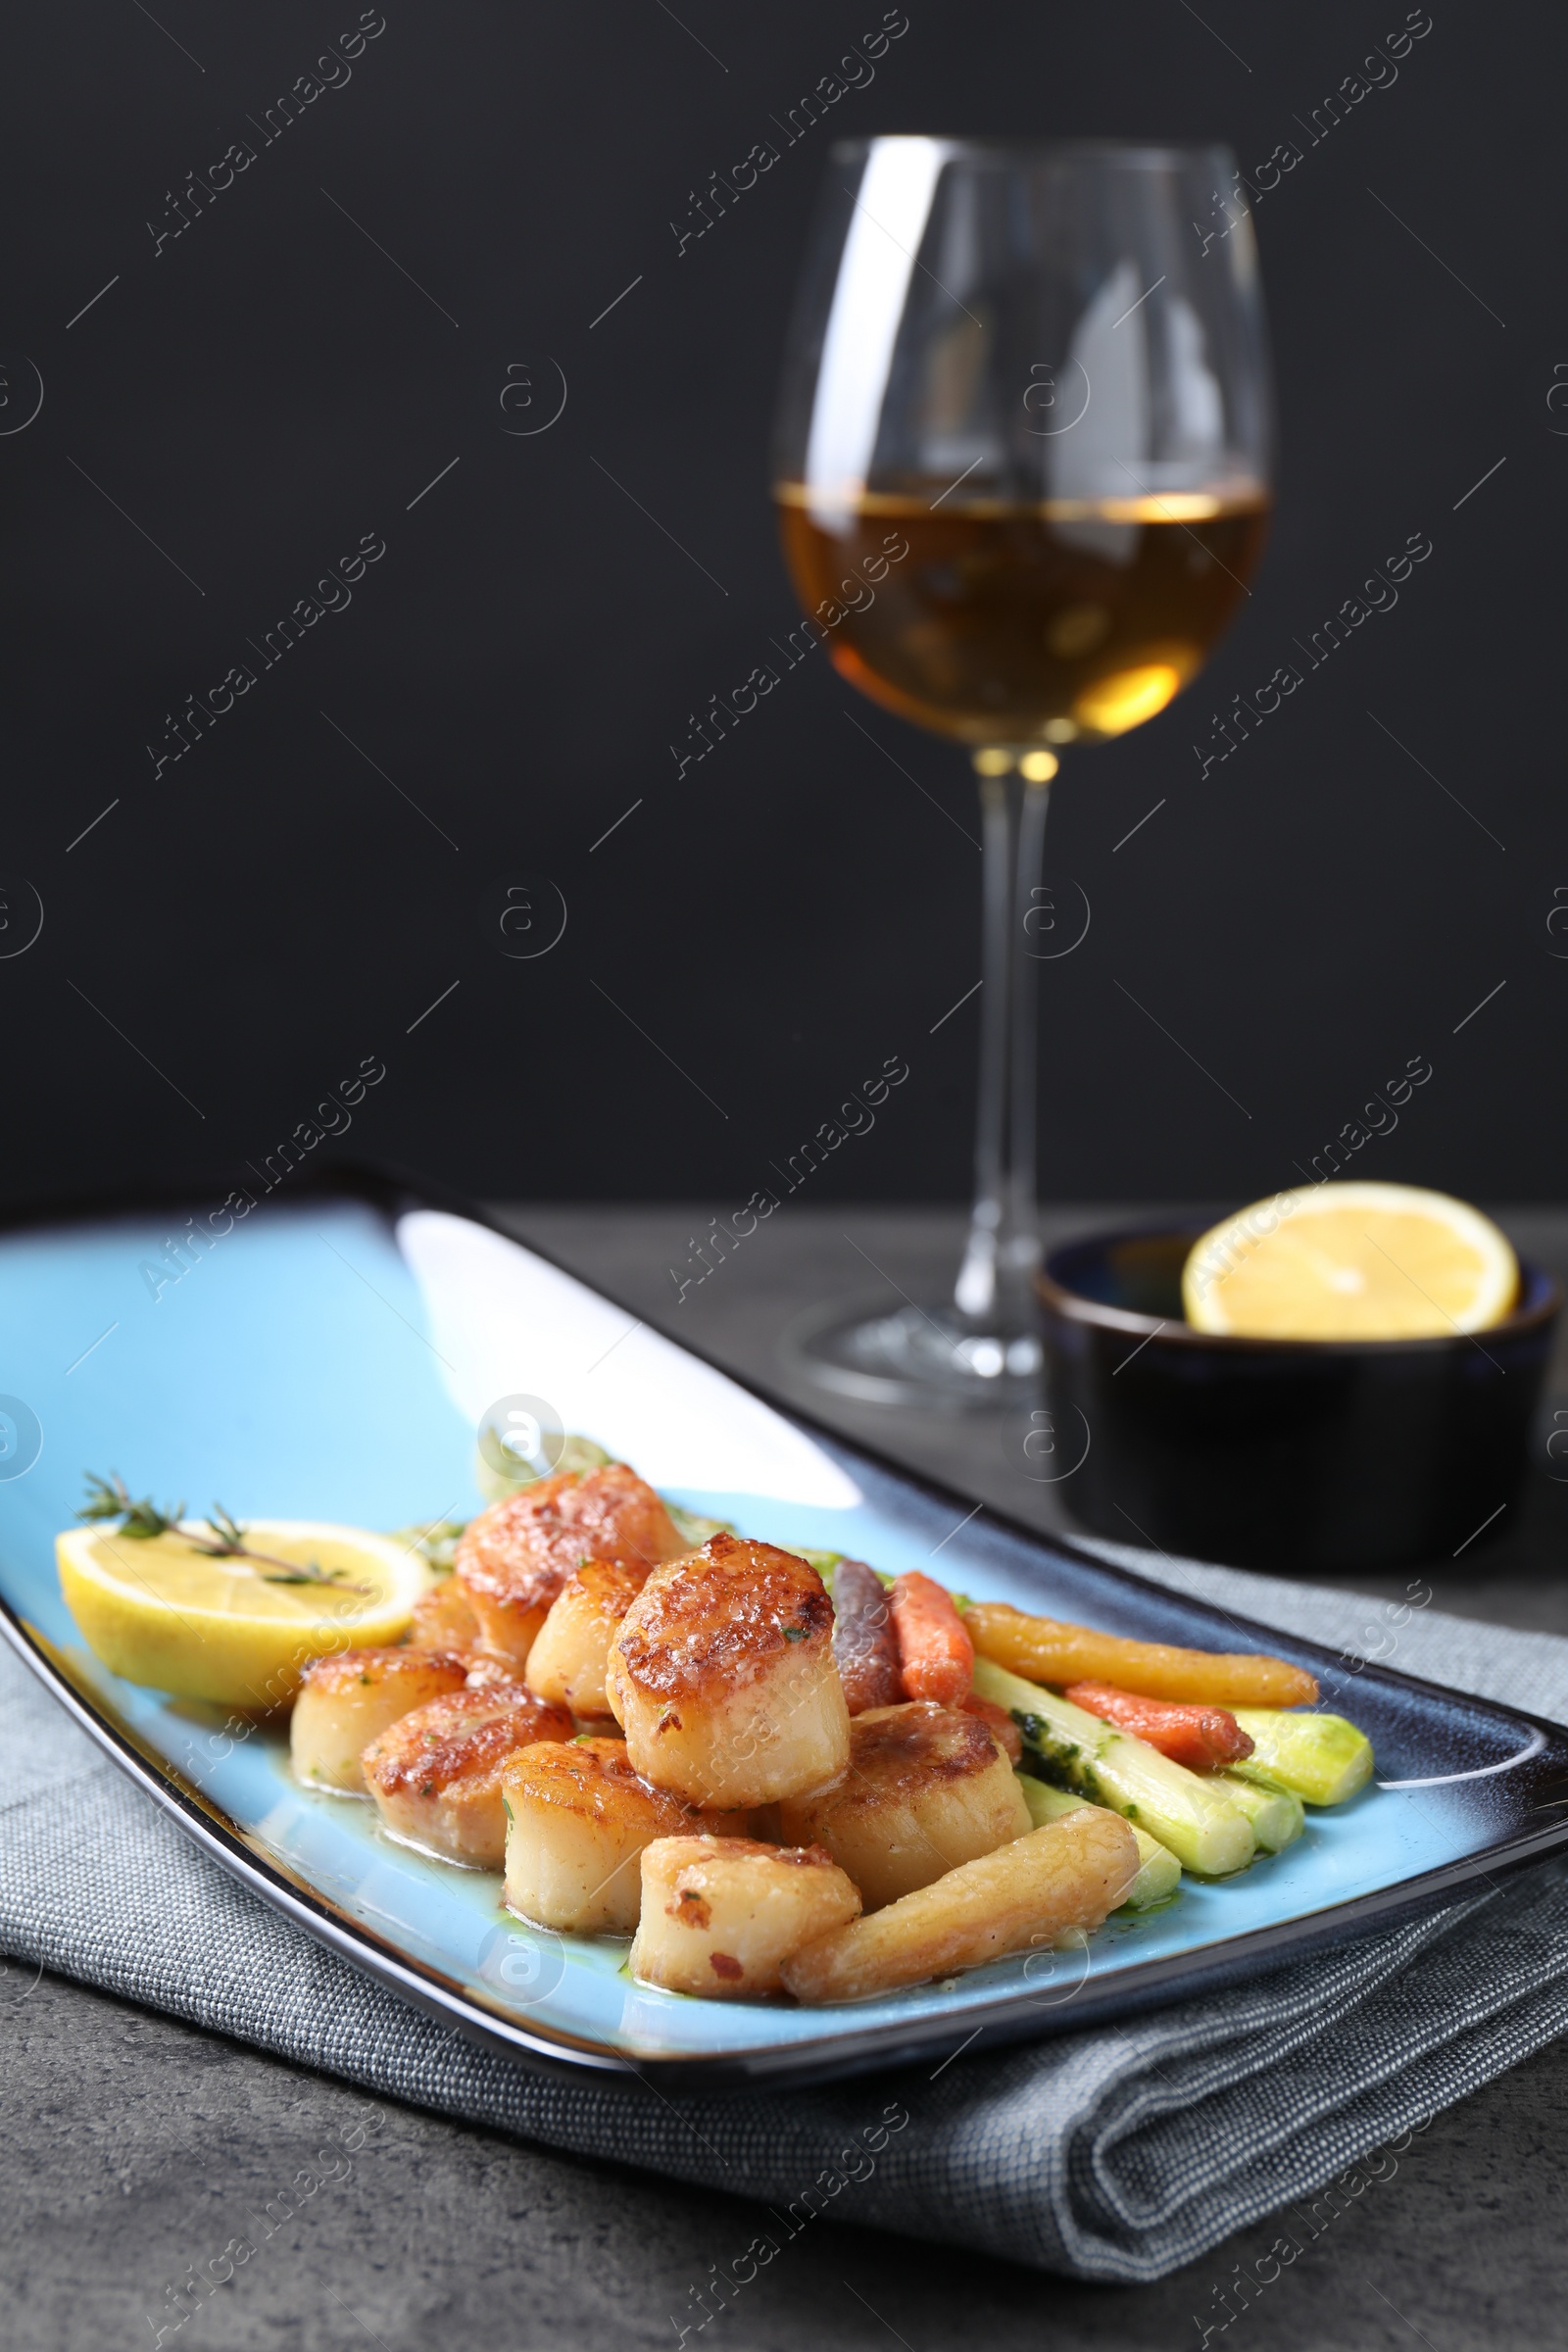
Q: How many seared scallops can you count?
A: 9